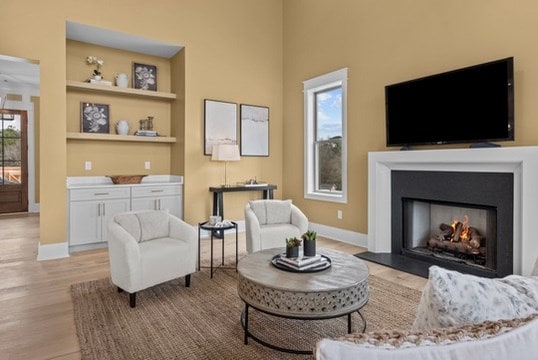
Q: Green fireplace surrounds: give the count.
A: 0